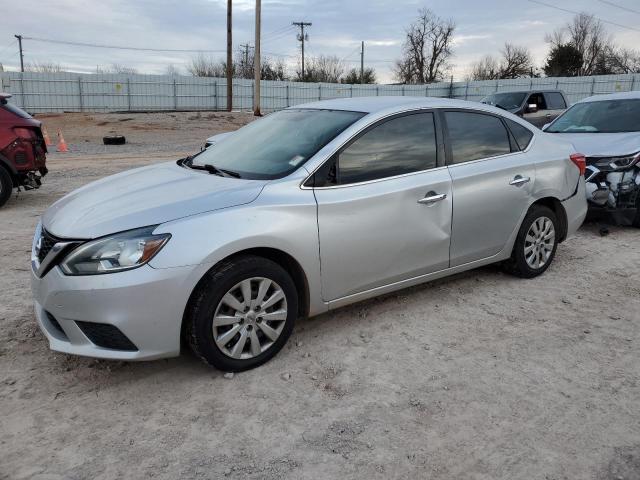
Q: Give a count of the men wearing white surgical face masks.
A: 0